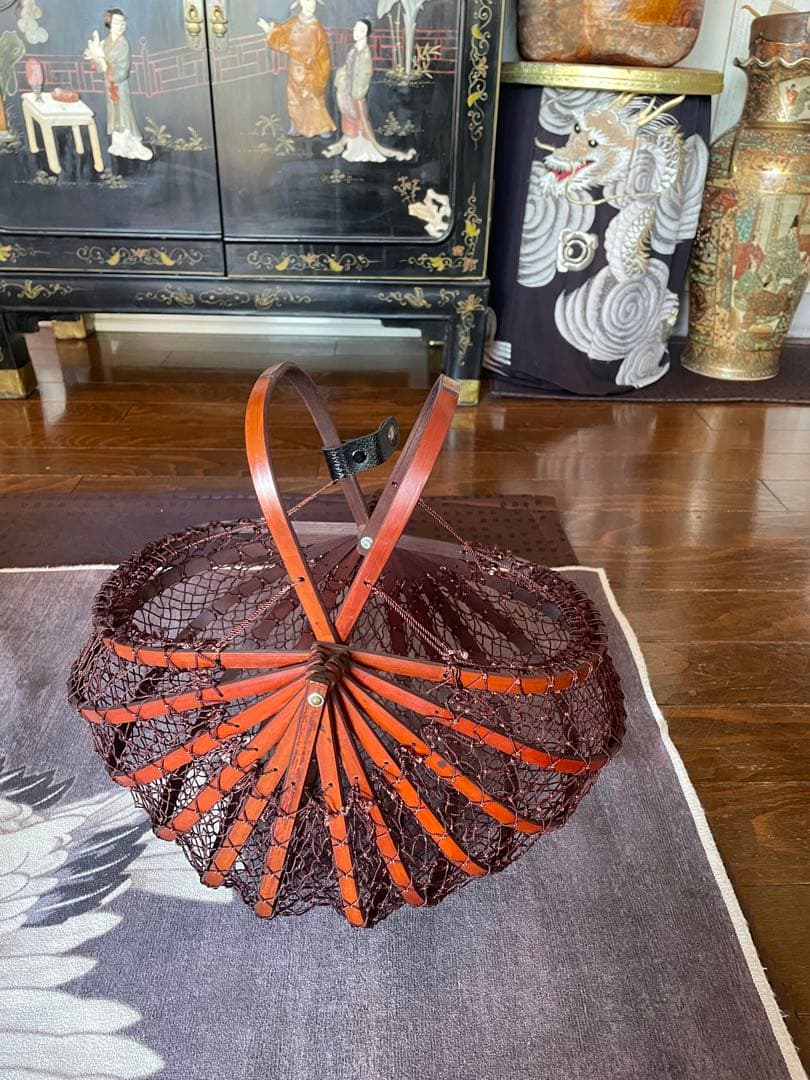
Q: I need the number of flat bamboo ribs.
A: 12